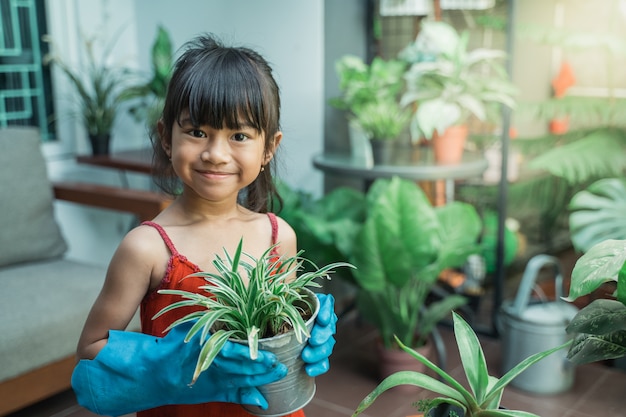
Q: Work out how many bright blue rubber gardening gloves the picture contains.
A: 2